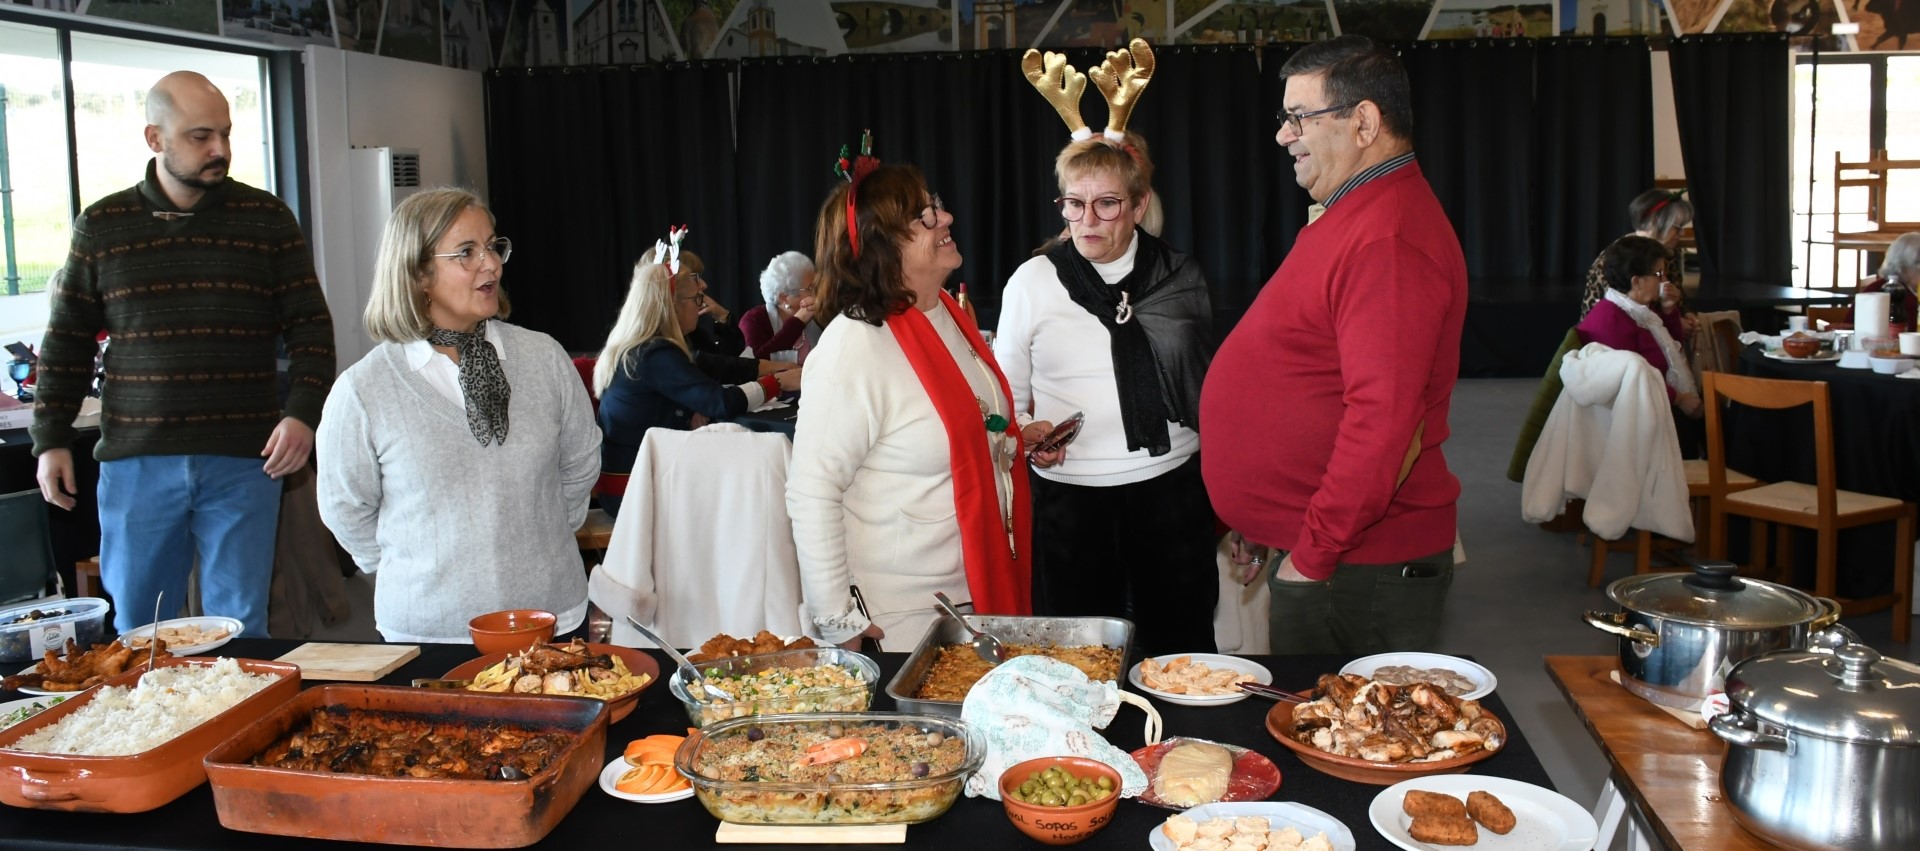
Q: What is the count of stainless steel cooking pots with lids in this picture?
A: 2